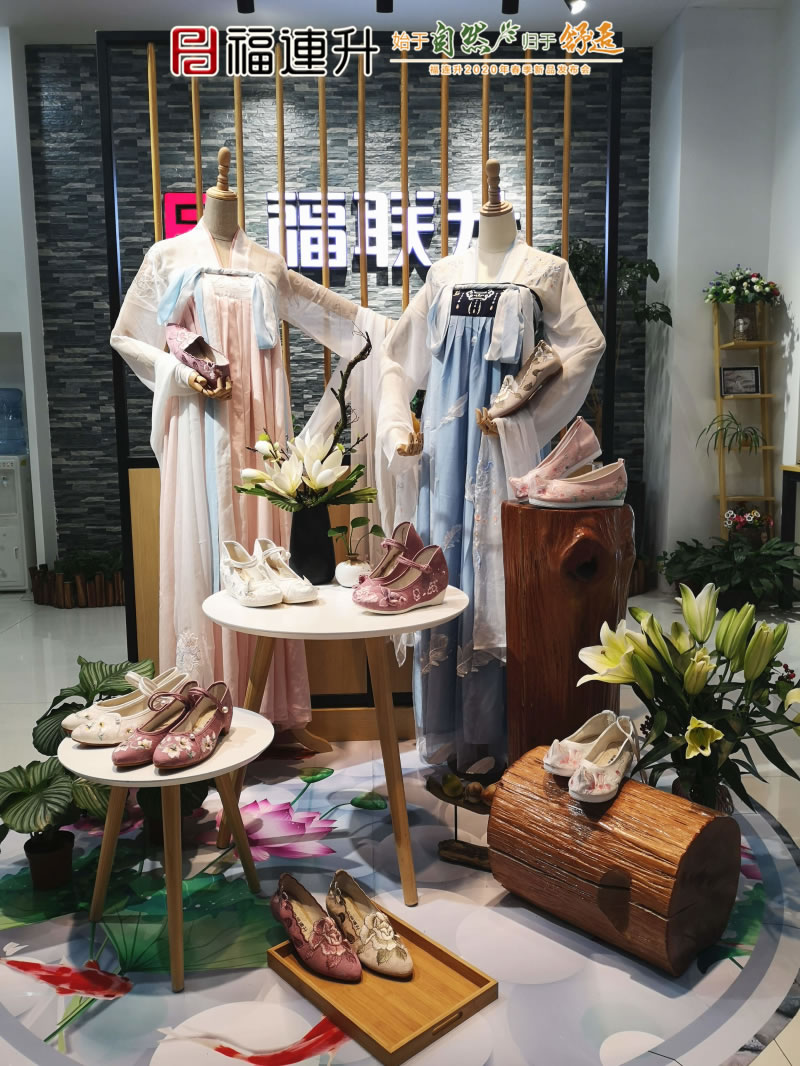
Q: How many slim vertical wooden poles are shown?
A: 11